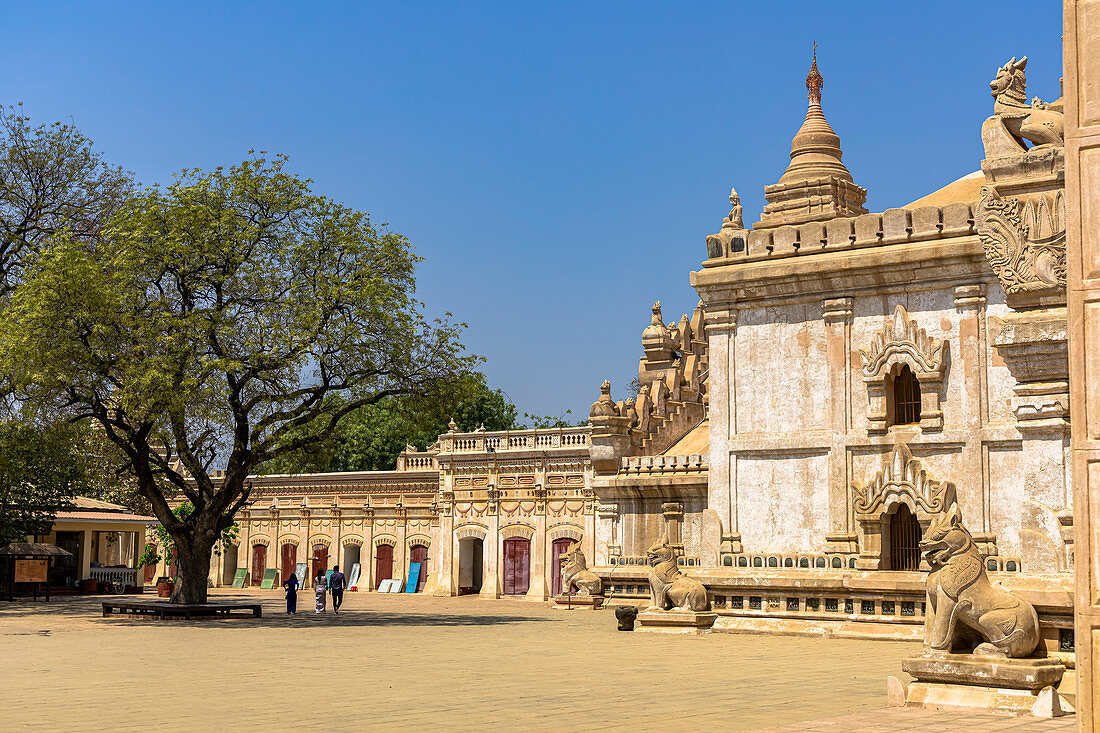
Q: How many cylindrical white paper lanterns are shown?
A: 0